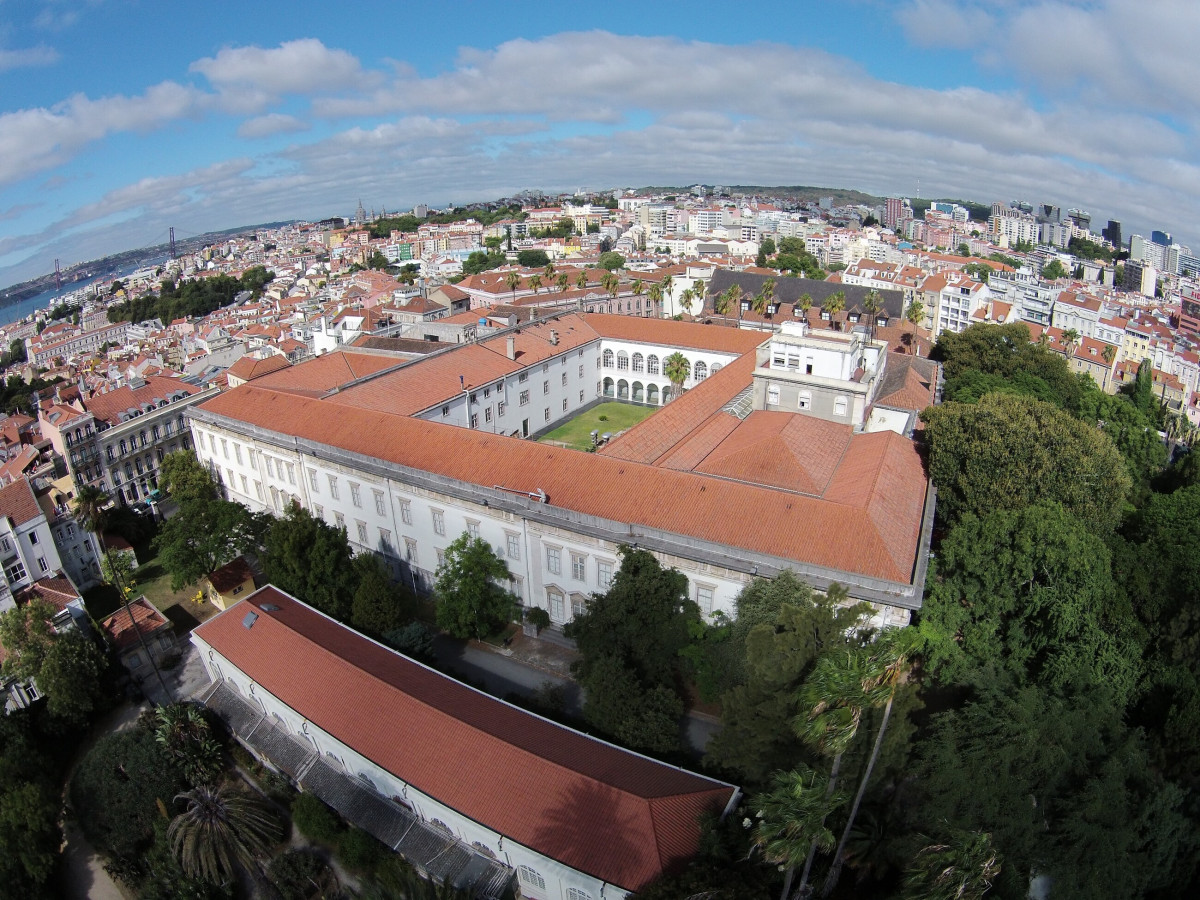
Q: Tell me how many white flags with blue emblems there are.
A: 0